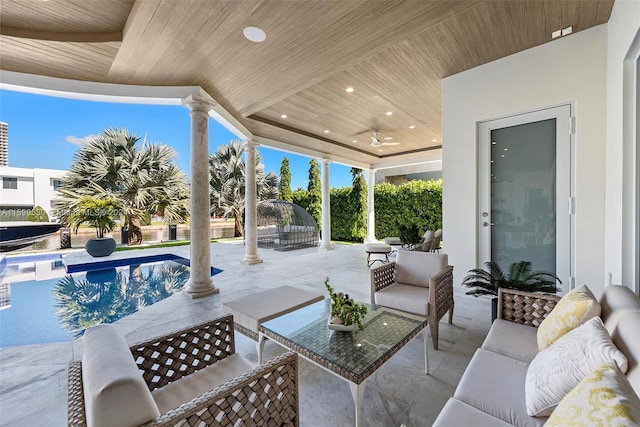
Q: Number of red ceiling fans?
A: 0